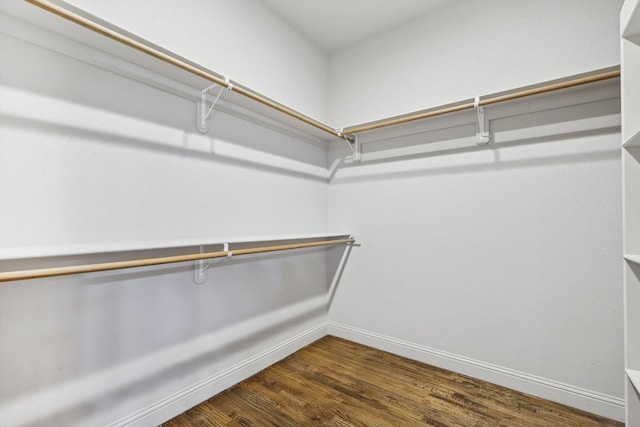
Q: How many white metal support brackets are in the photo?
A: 4